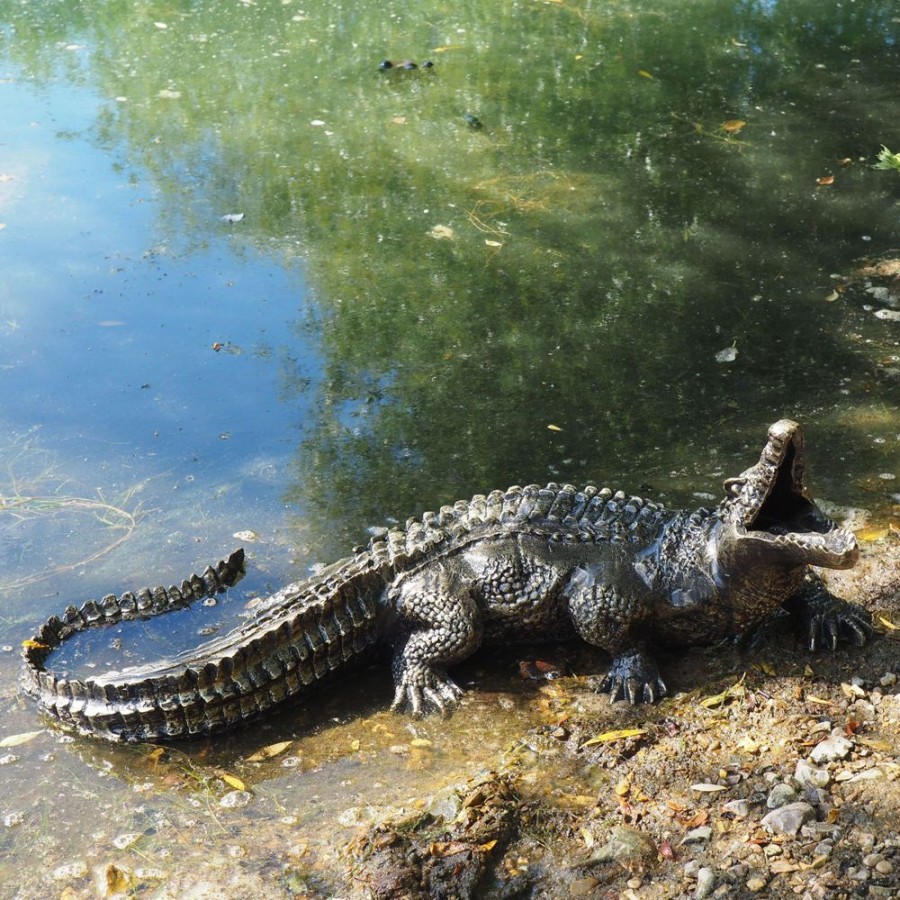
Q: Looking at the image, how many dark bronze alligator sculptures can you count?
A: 1